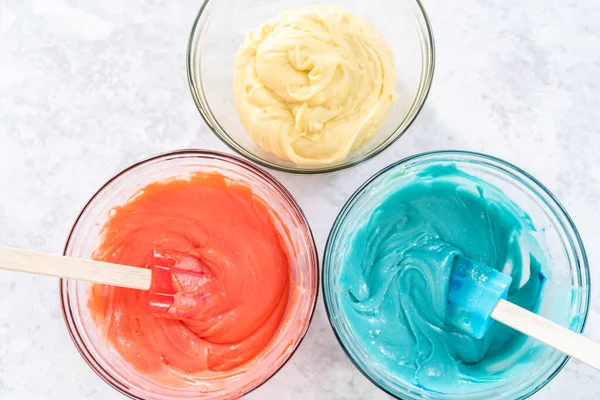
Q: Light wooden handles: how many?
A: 2